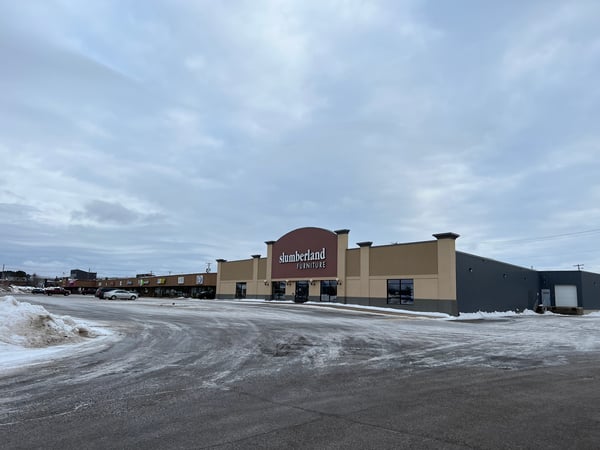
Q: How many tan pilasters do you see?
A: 6